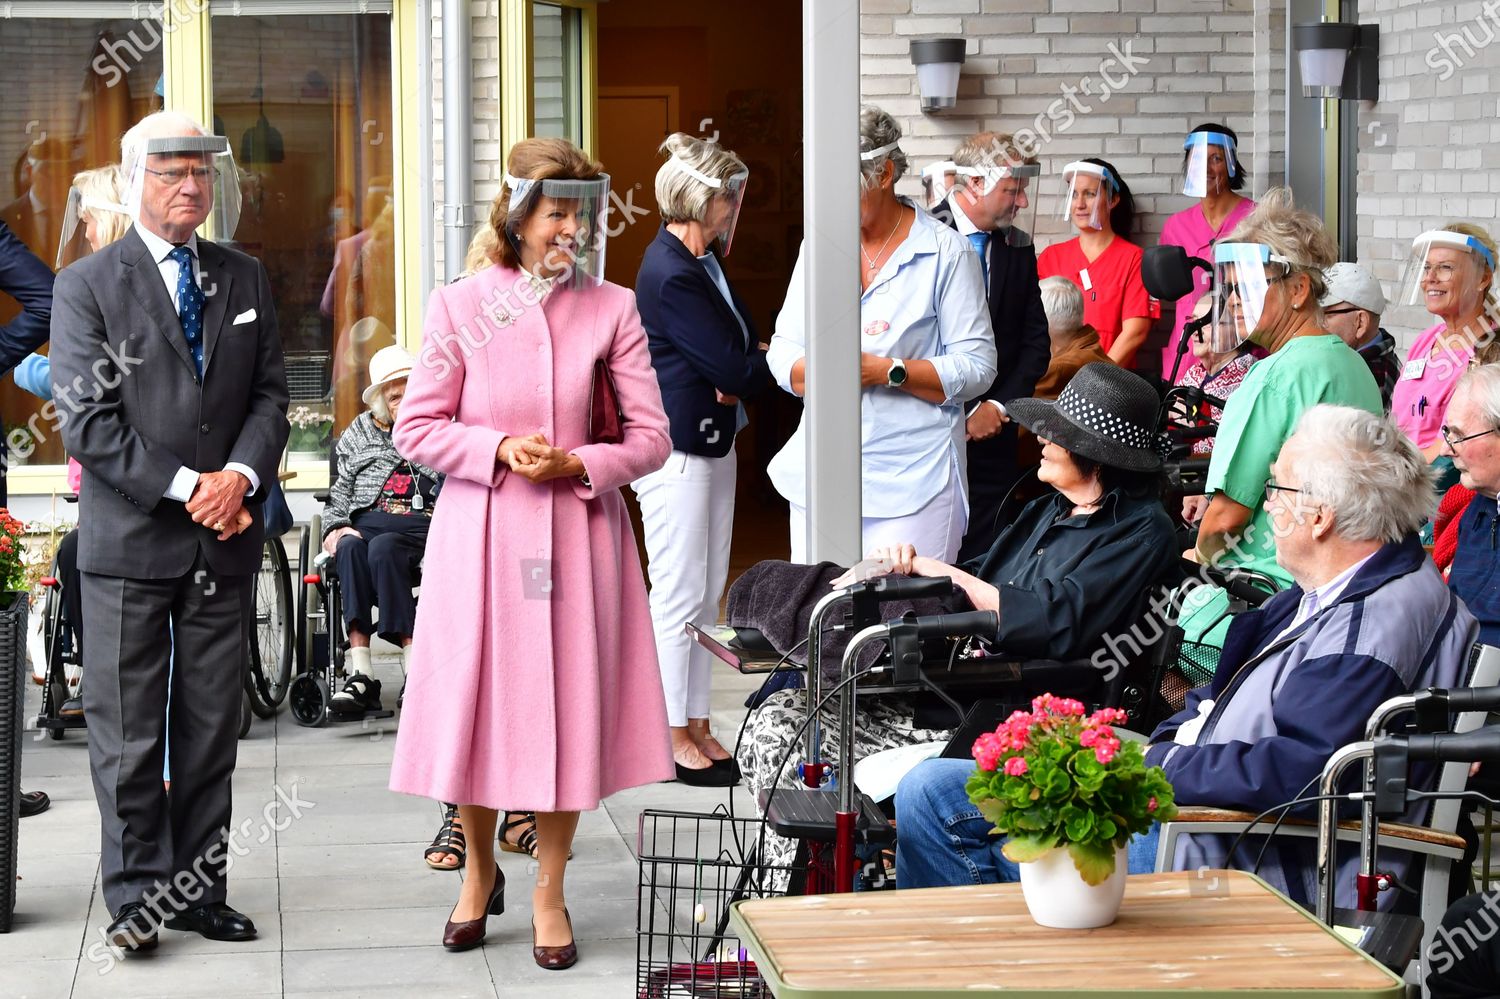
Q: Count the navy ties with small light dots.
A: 1